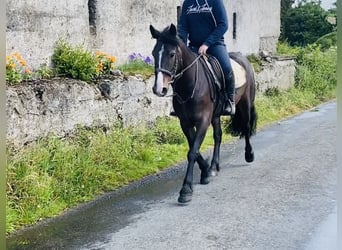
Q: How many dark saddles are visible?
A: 1